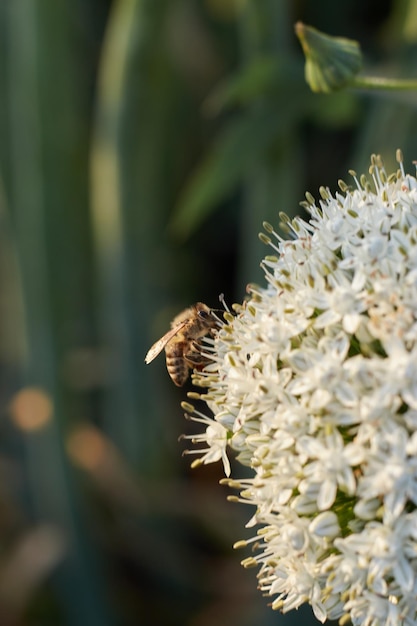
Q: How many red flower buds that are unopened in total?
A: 0